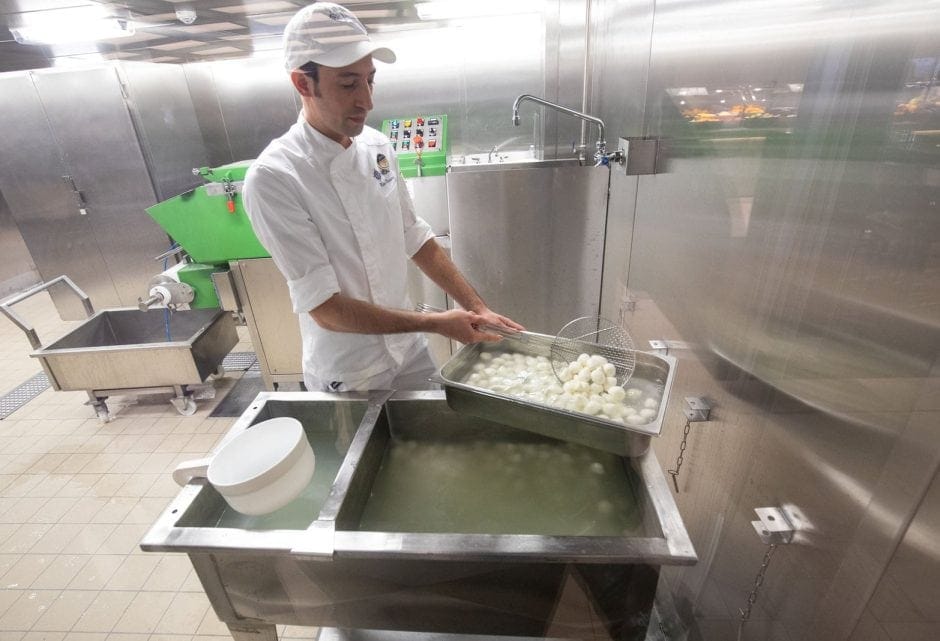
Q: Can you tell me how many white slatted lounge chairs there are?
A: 0